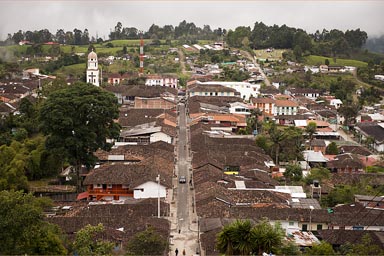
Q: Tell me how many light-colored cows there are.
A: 0